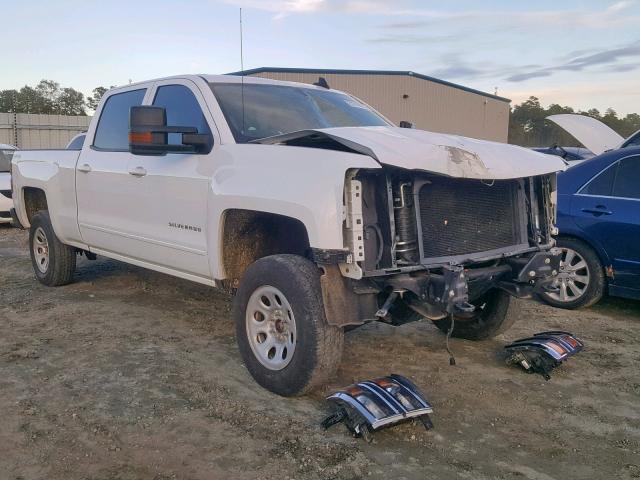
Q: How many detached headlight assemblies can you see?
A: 2